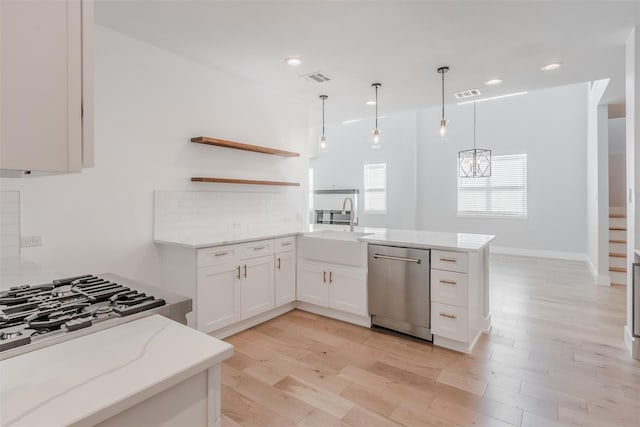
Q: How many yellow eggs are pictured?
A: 0